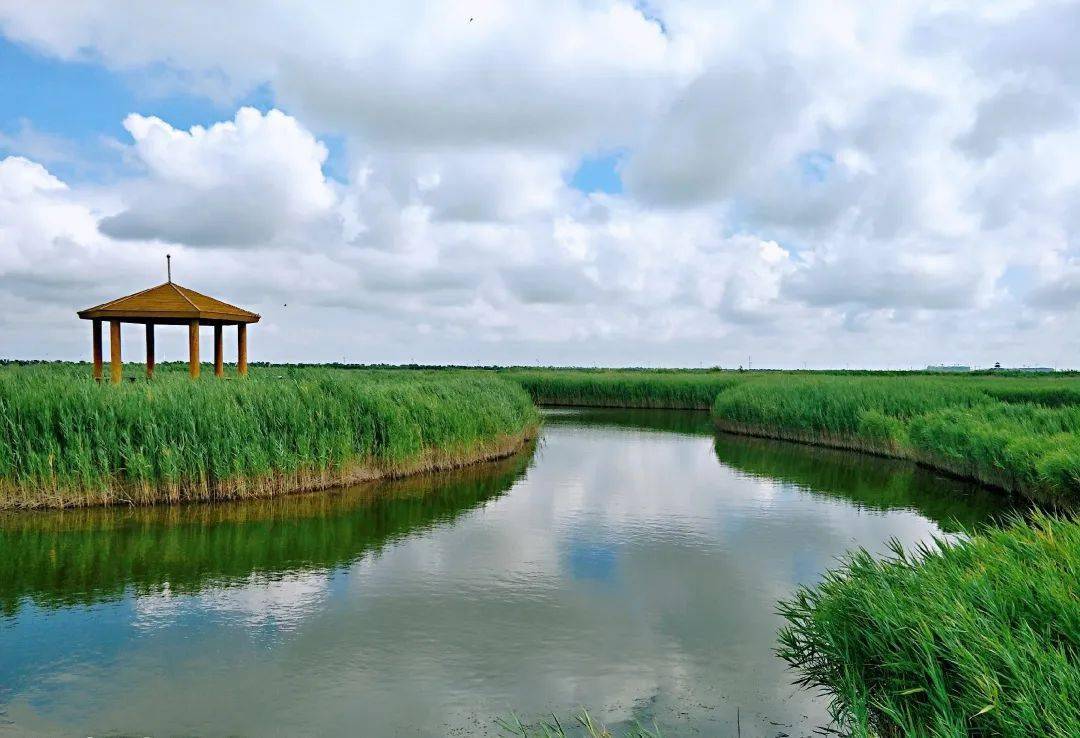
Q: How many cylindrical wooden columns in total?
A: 6